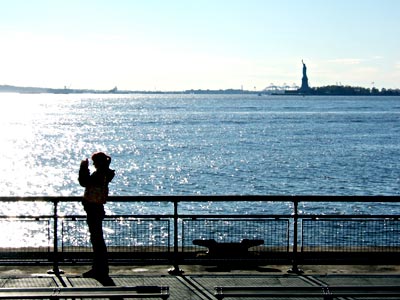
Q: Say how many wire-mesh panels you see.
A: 4